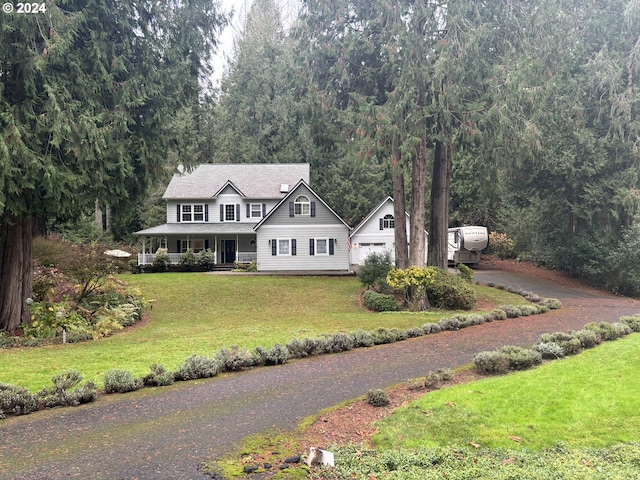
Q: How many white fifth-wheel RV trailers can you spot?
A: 1